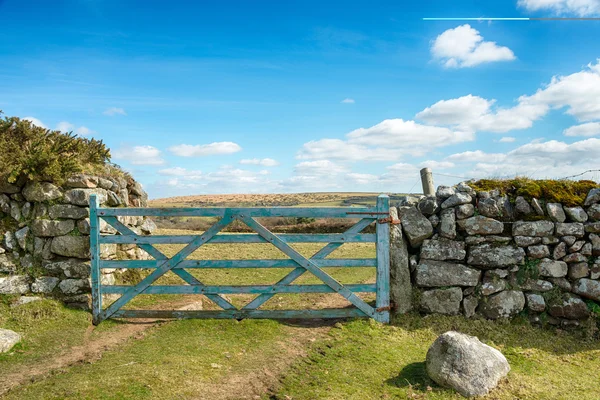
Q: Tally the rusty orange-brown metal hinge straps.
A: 2